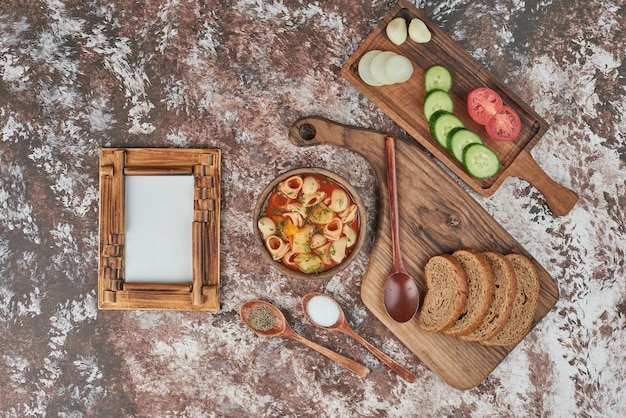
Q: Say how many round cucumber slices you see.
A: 5